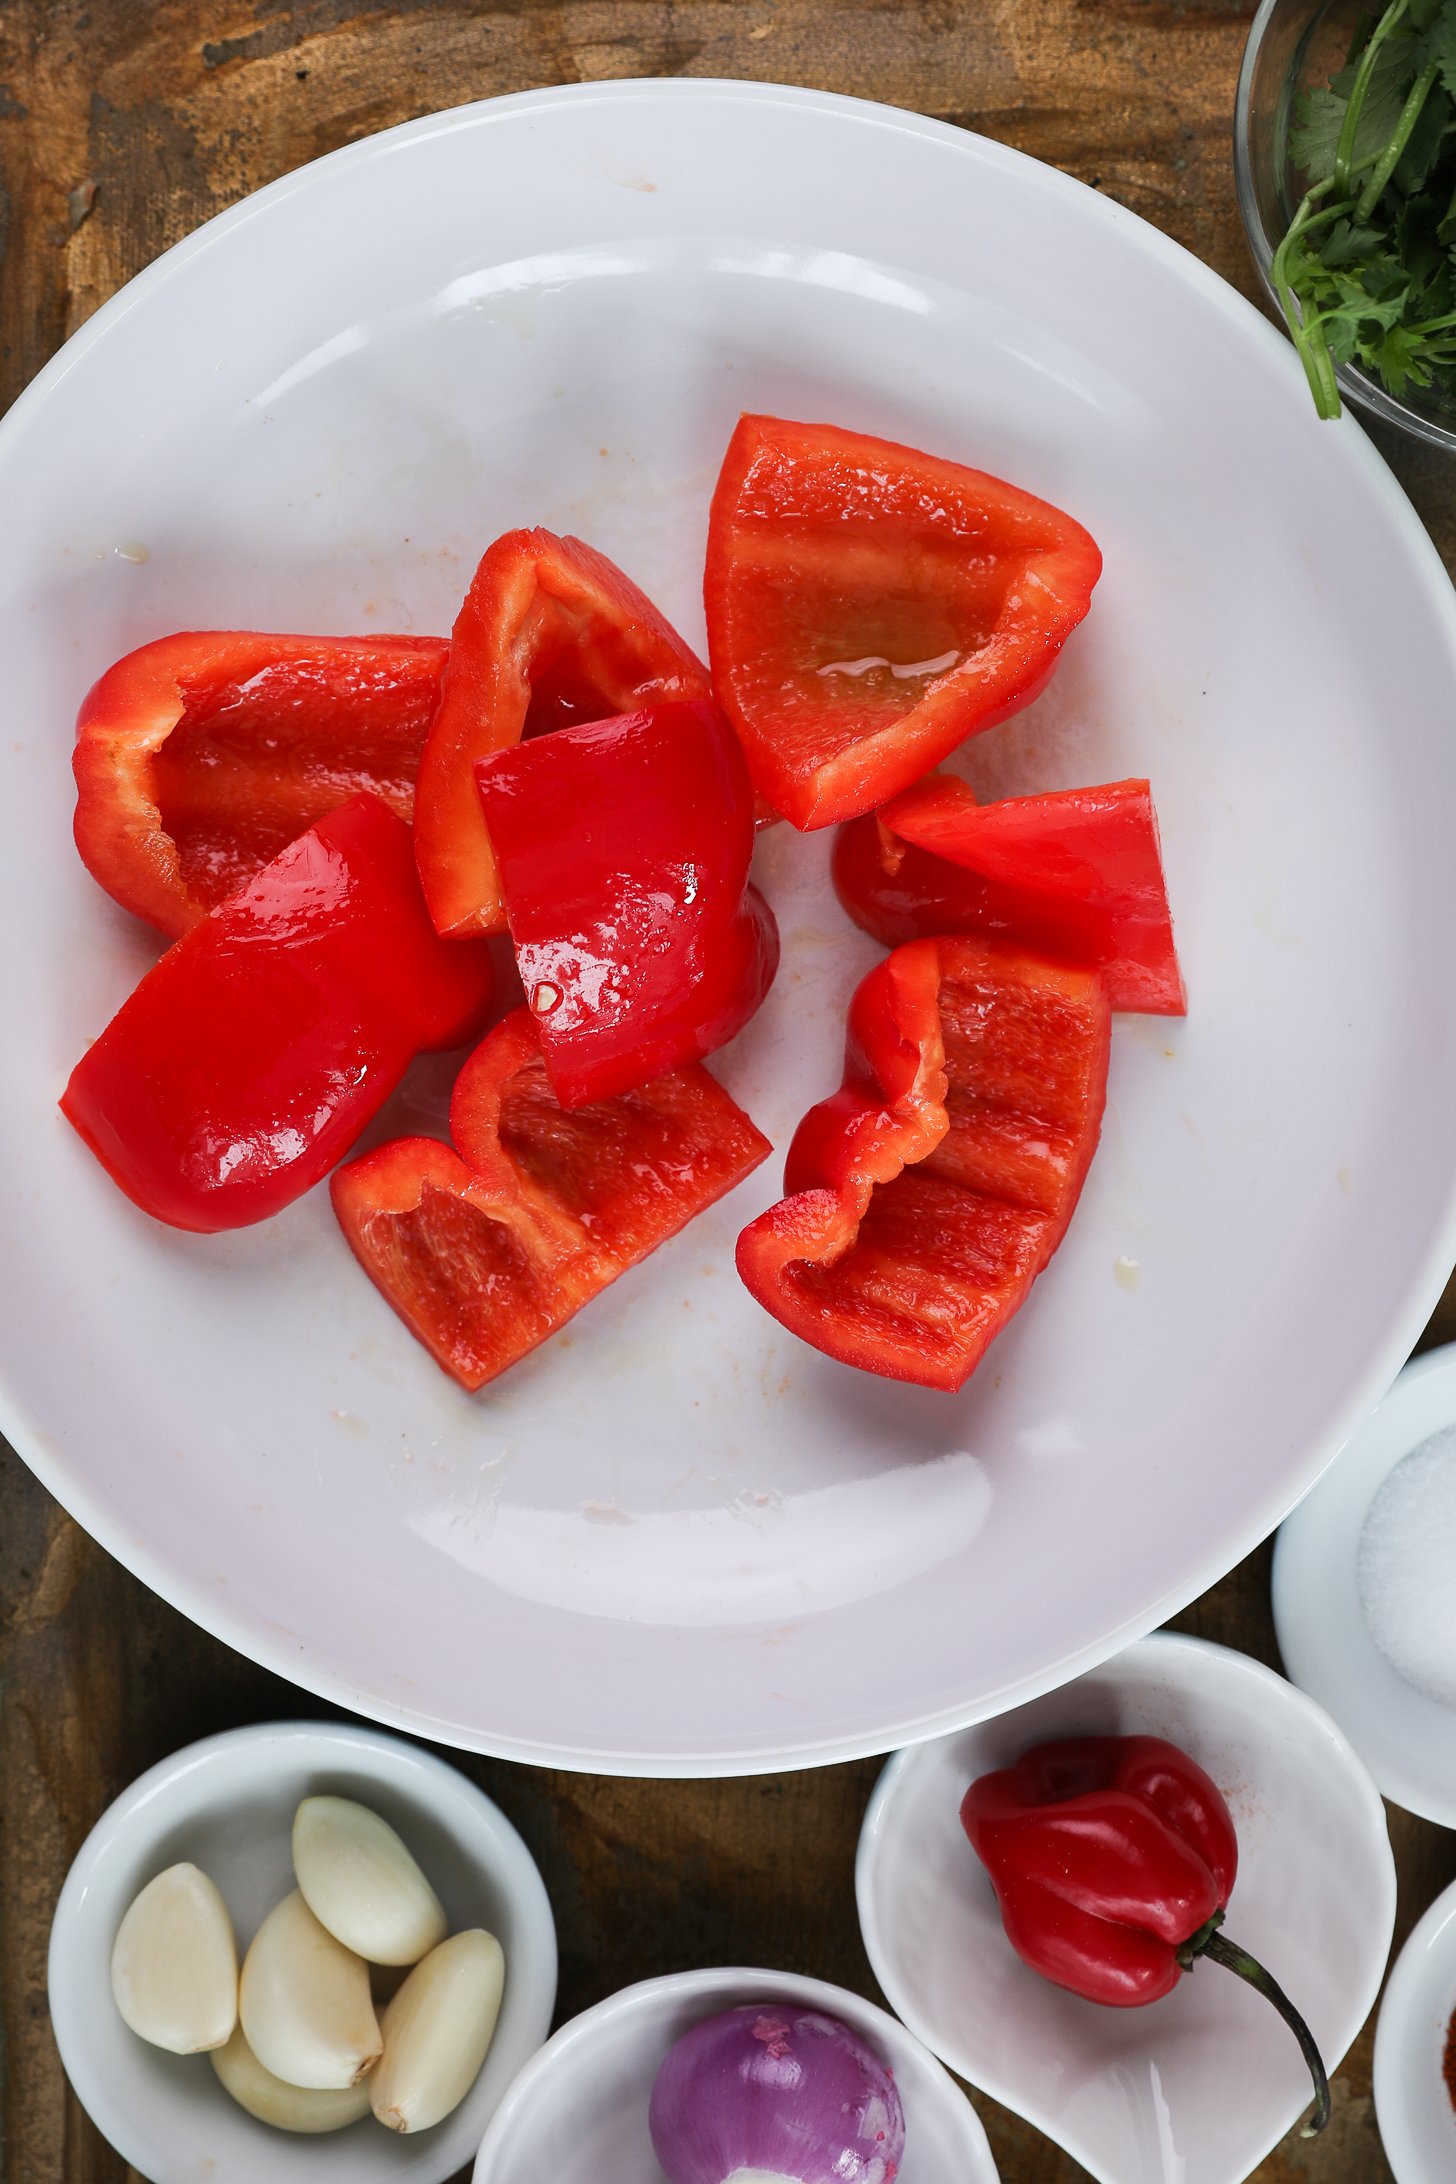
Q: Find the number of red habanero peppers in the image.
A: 1